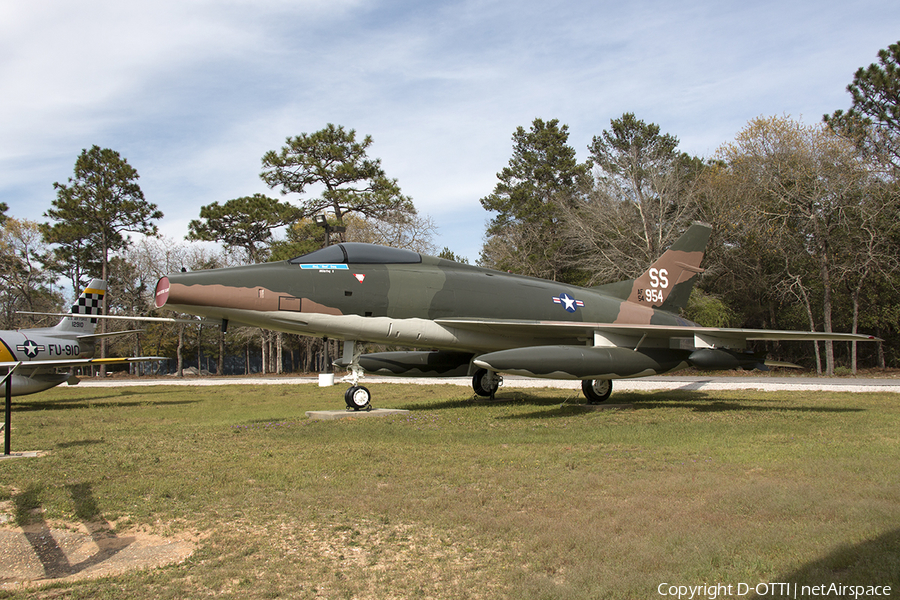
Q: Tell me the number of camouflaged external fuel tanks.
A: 2